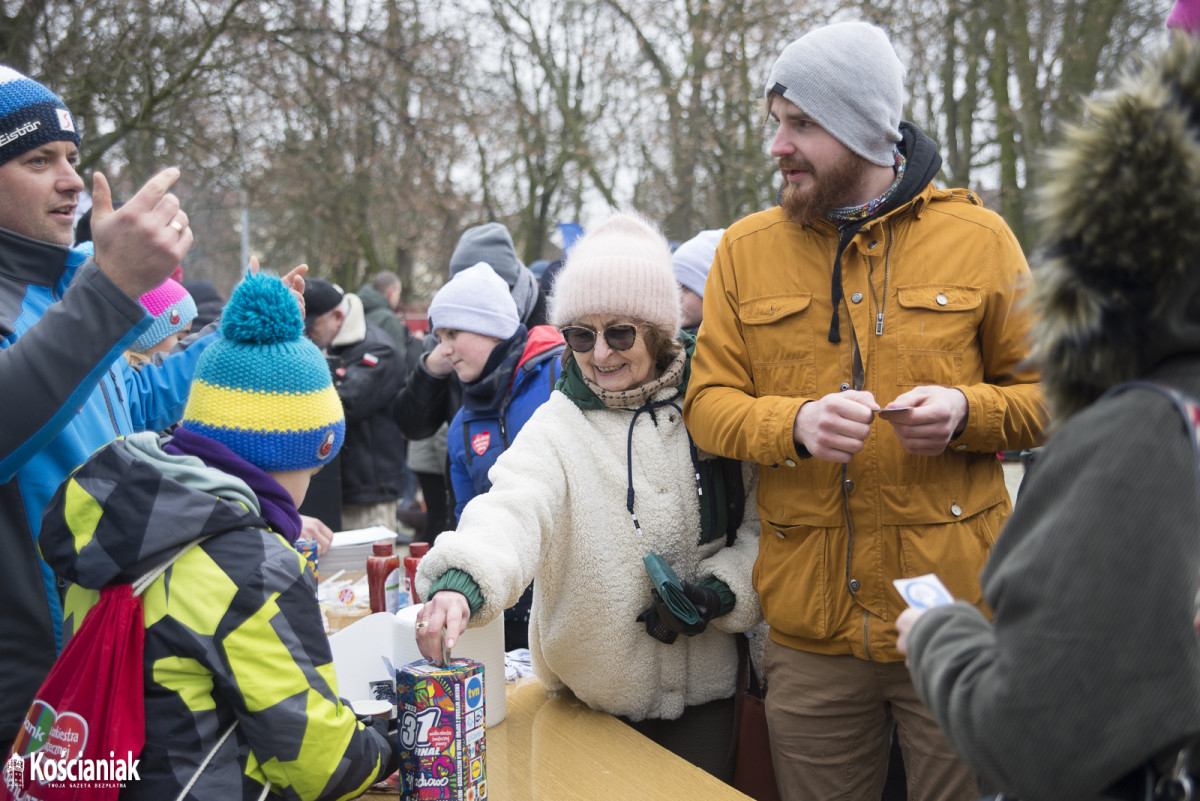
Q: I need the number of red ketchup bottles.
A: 2